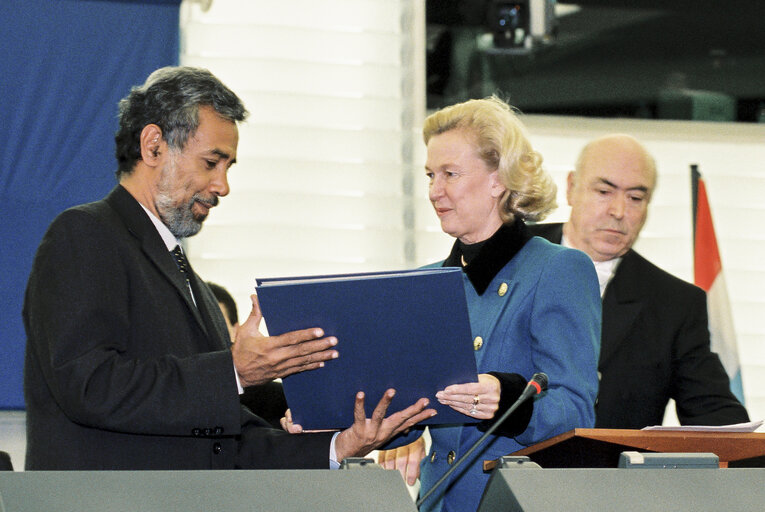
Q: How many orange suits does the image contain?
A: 0